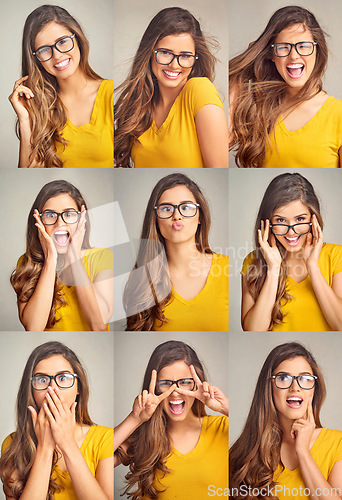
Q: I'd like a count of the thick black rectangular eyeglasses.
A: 9